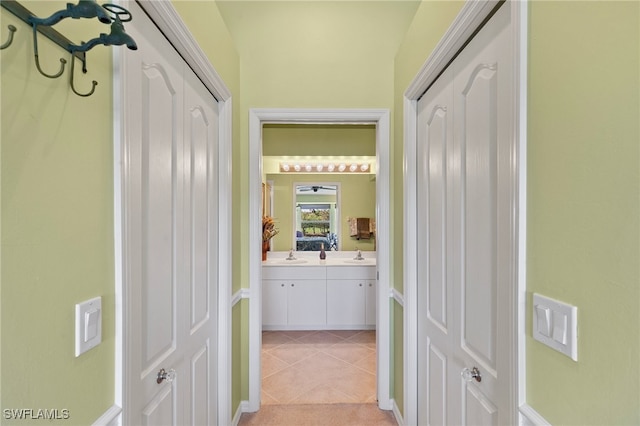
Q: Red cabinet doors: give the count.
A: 0